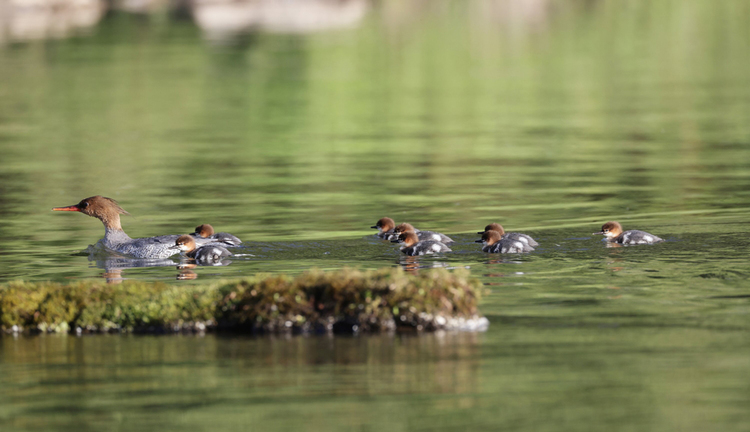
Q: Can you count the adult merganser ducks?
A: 1